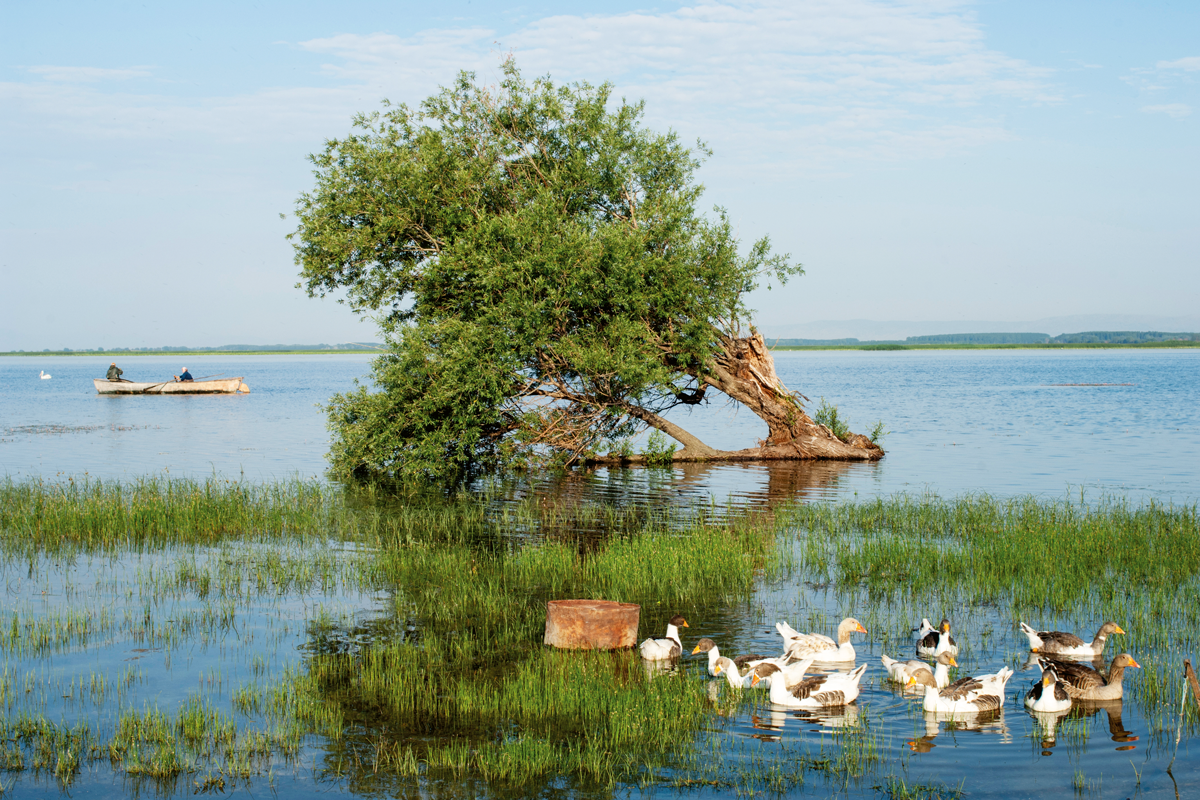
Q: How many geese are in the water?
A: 11